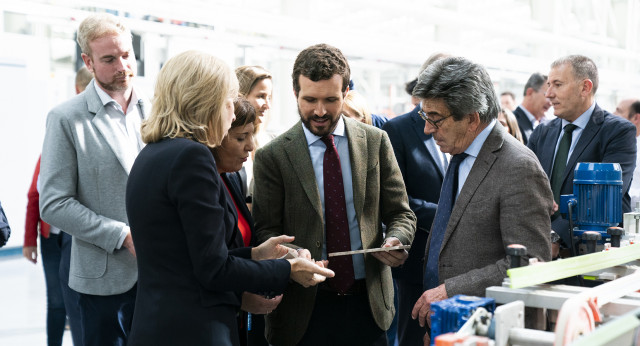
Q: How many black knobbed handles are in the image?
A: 3